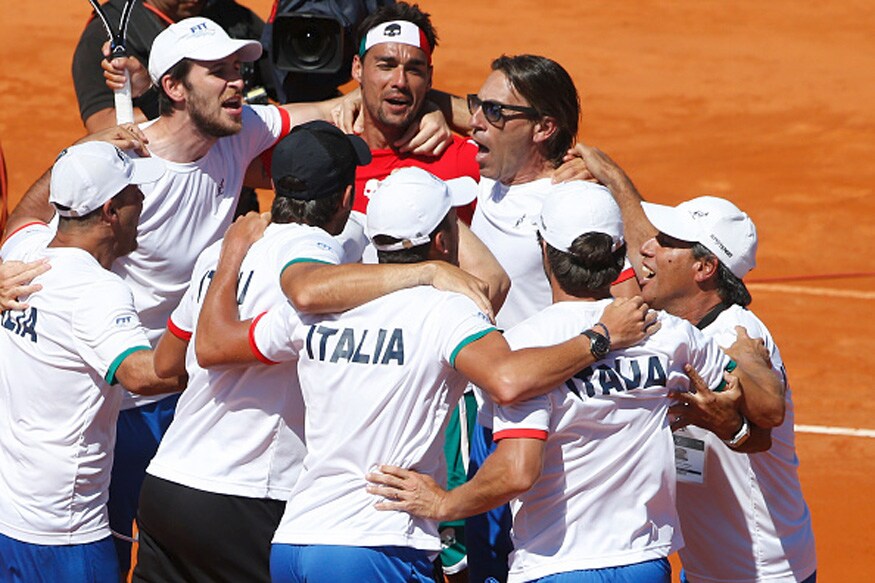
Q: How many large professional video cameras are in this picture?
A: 1